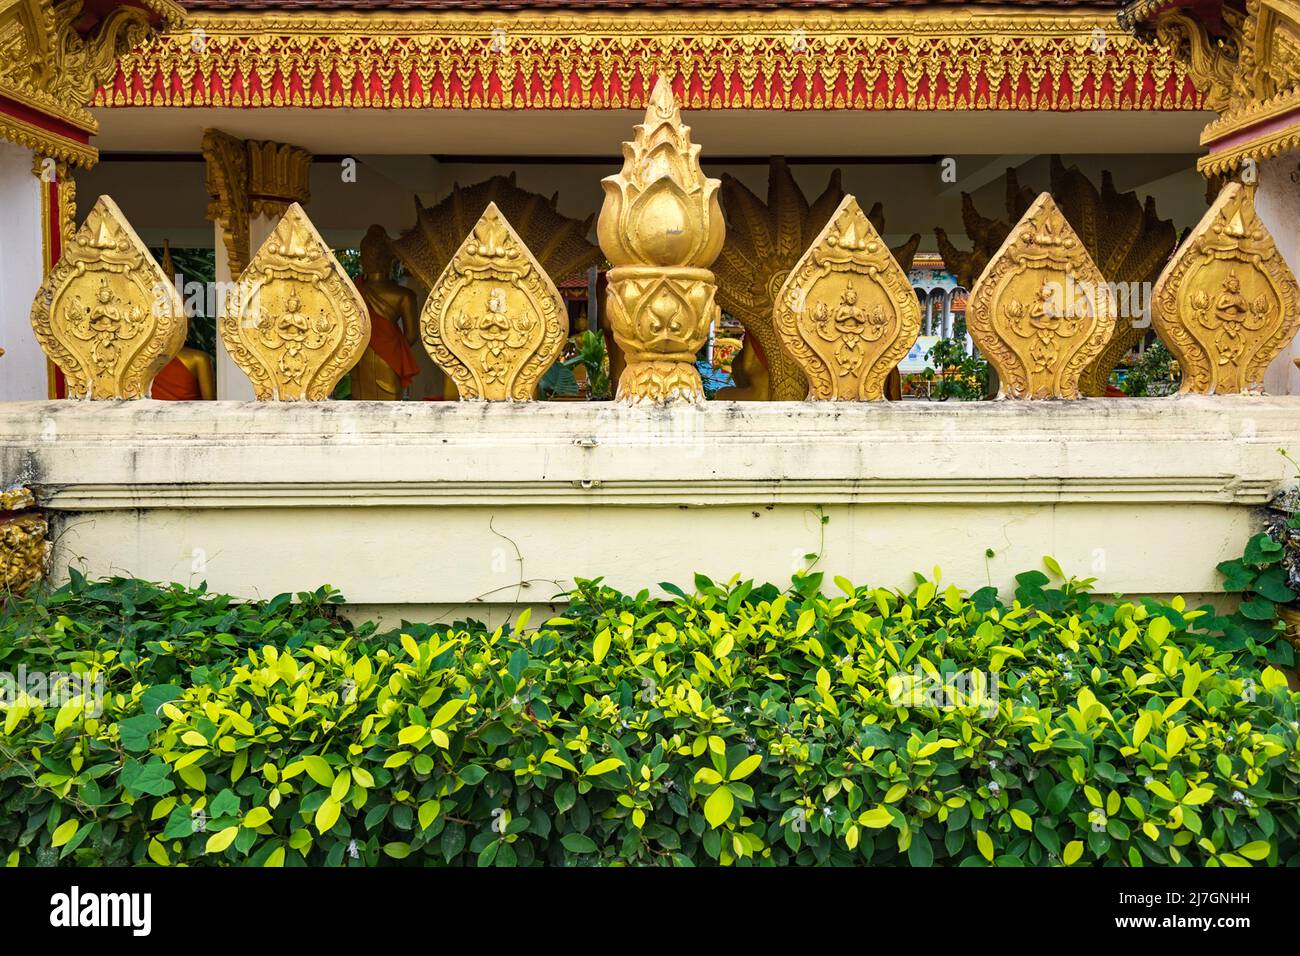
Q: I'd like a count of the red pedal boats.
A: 0